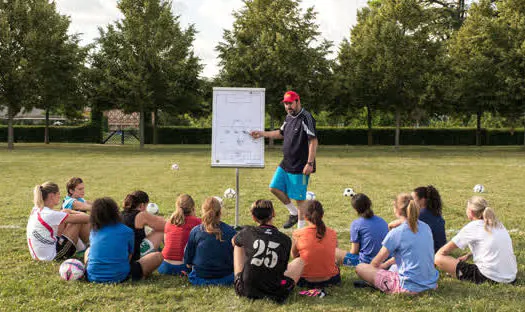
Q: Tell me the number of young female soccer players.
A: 12